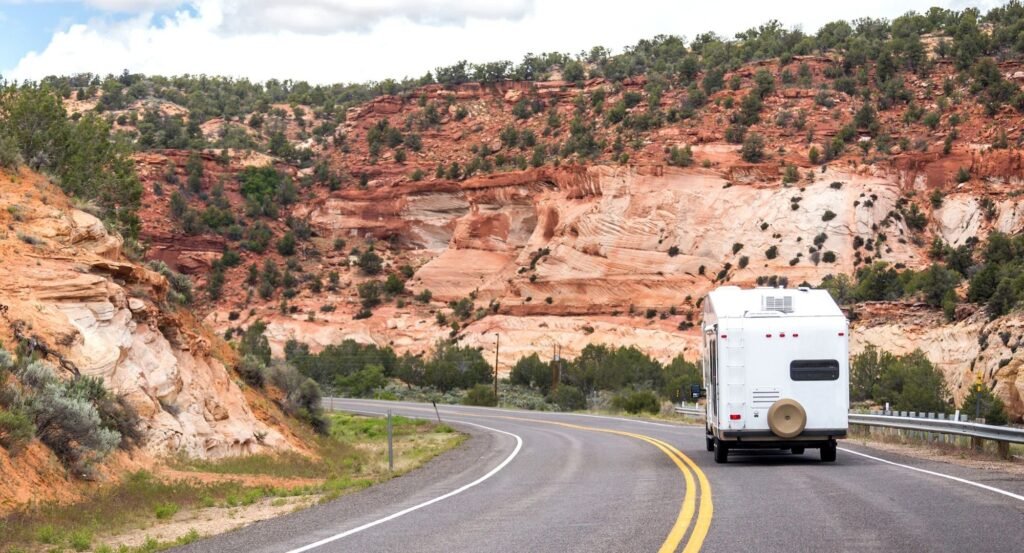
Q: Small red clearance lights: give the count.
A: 5